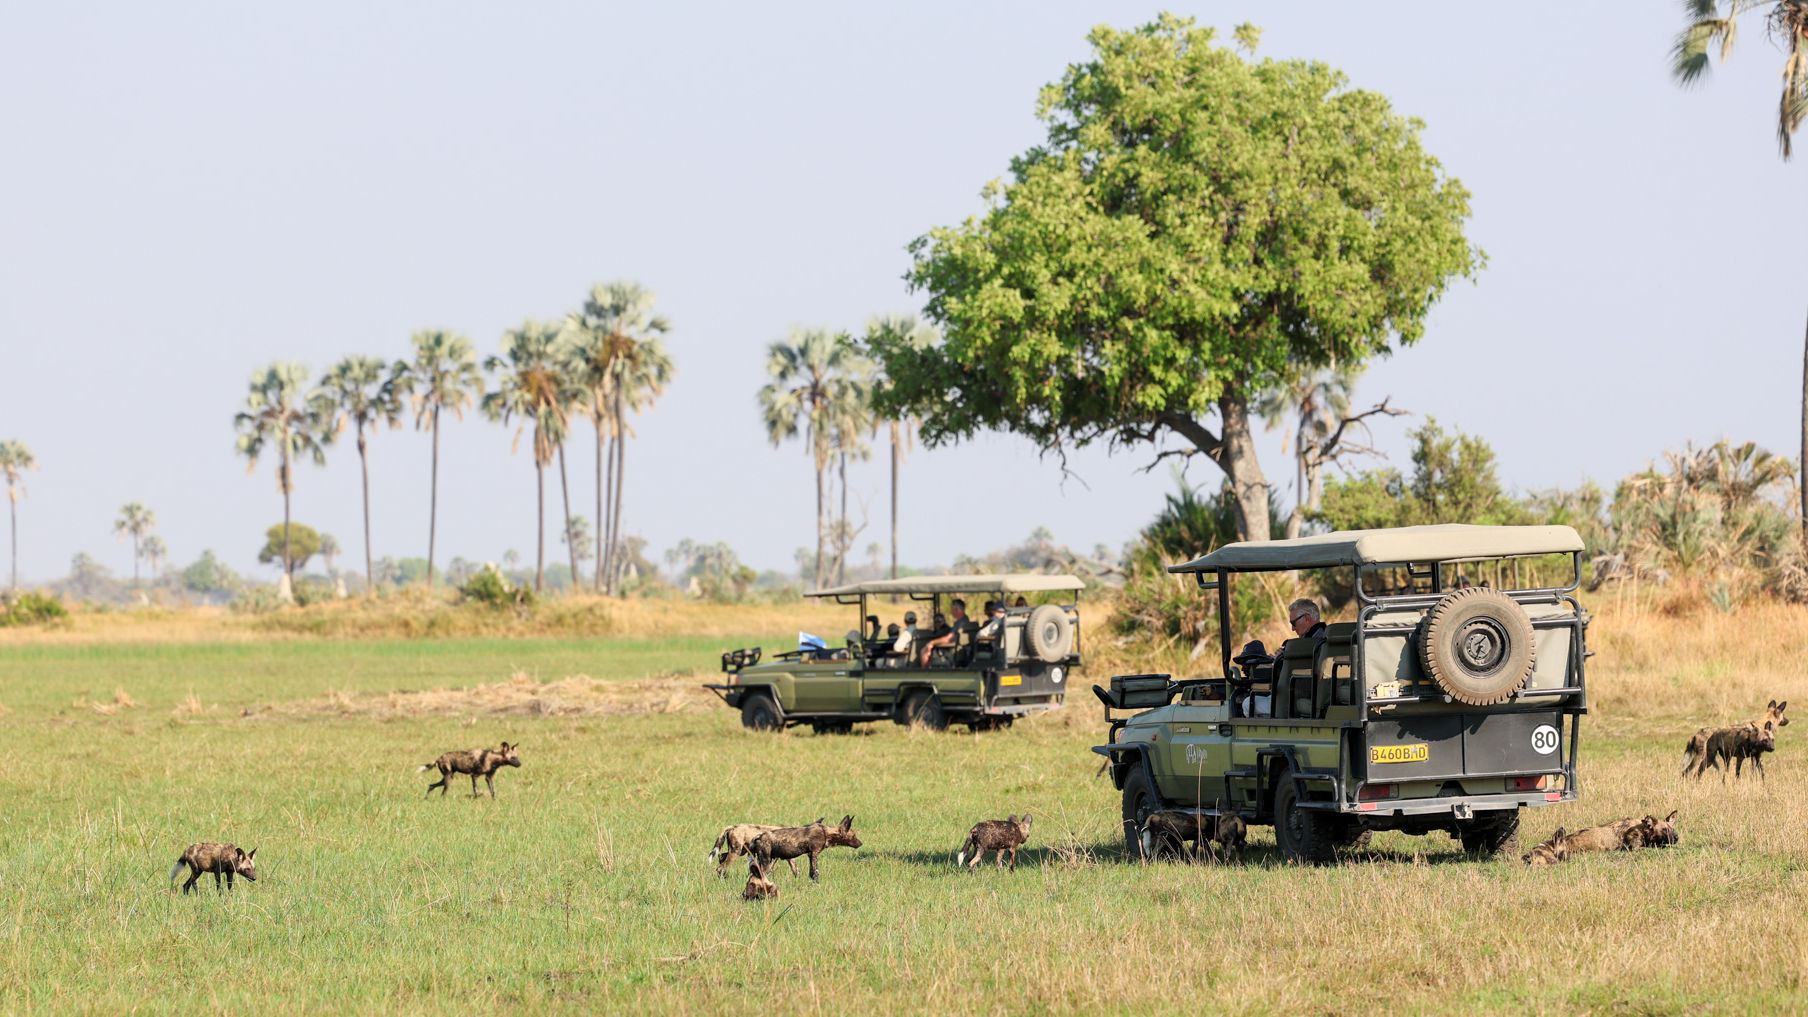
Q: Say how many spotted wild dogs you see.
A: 12